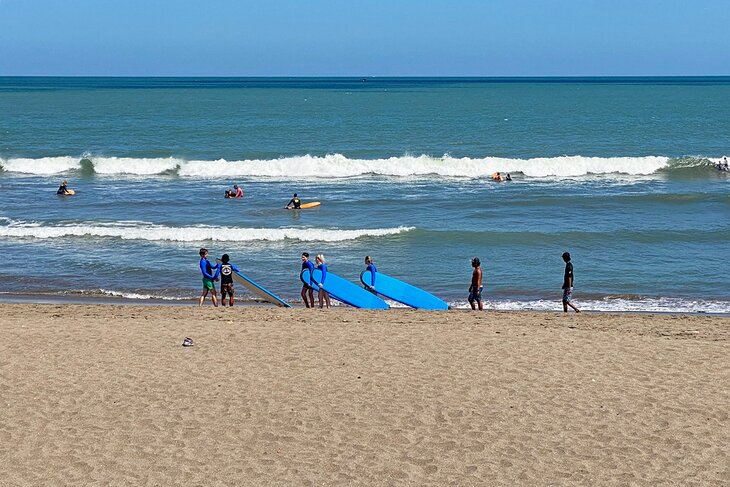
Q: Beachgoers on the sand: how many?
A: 7